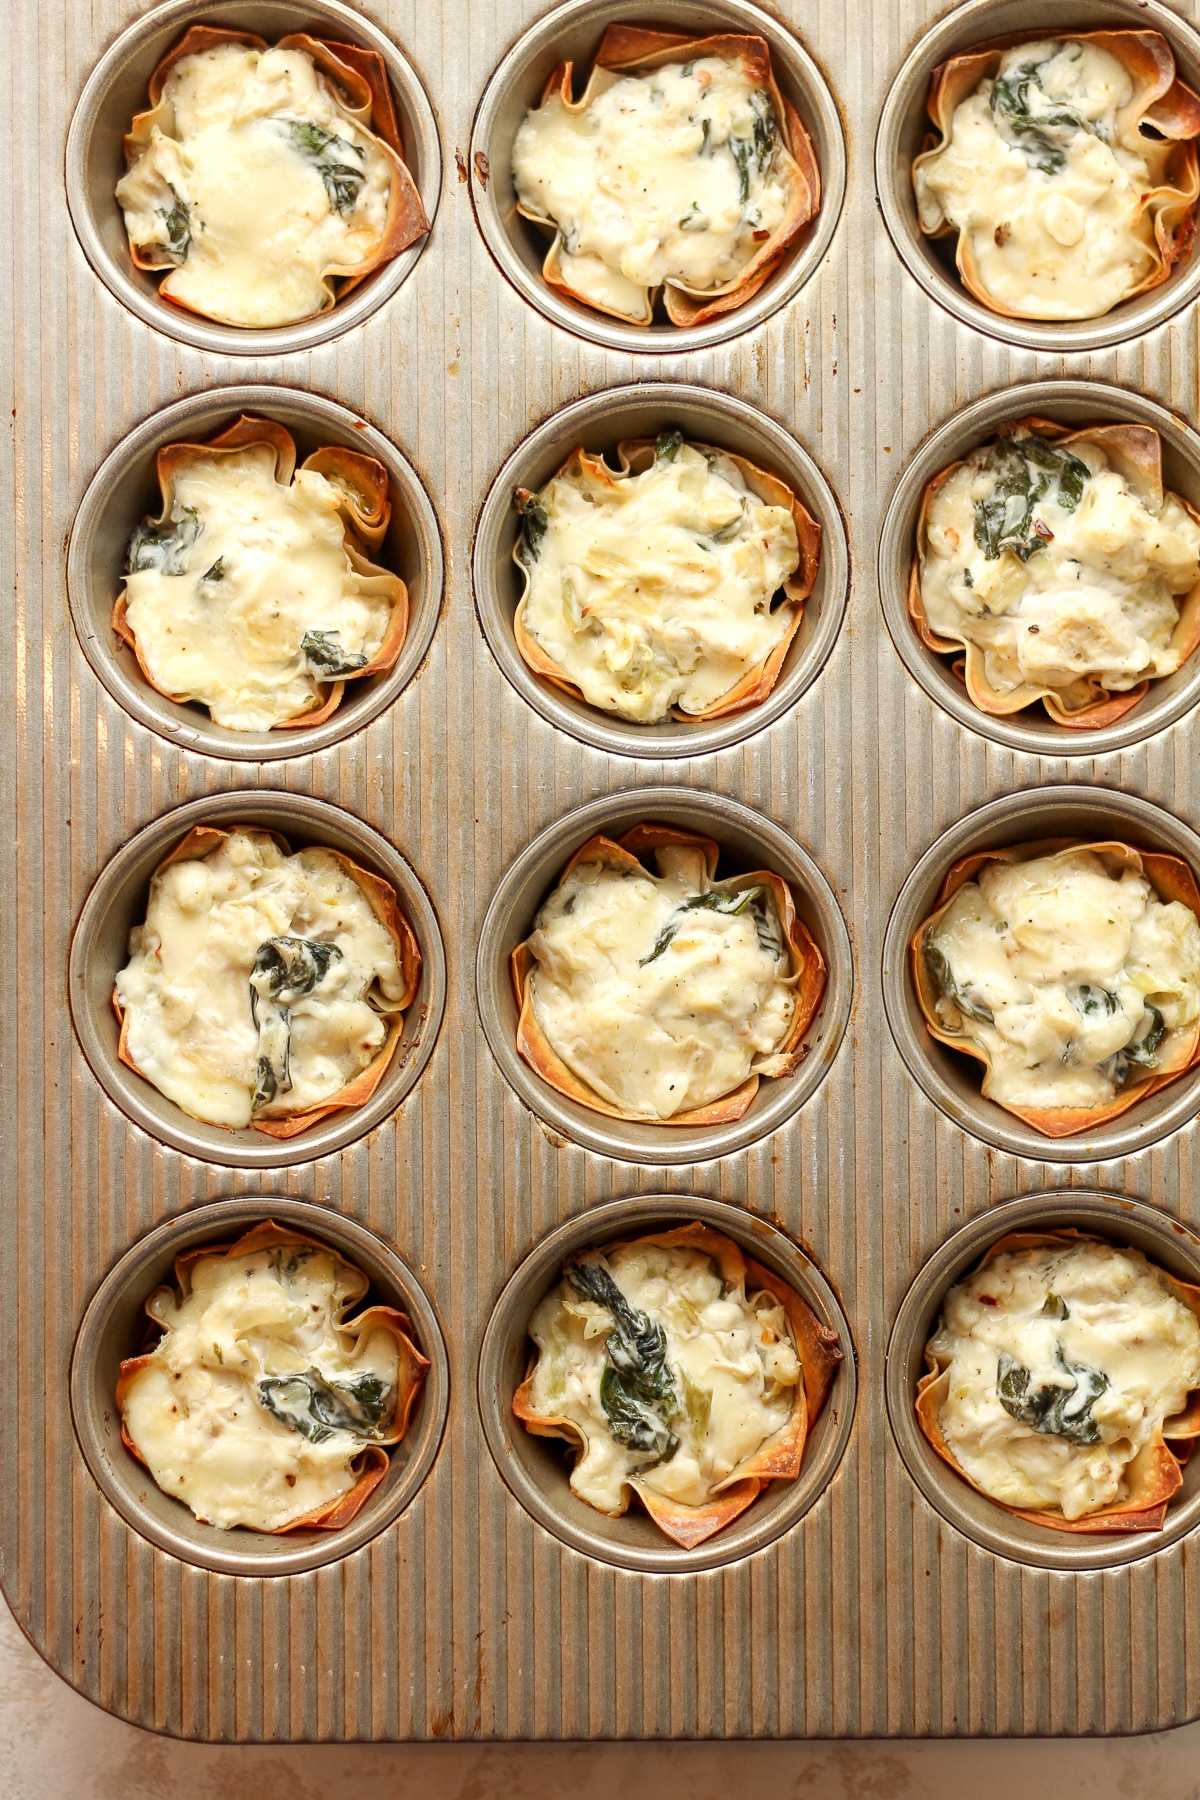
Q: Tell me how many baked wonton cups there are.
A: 12